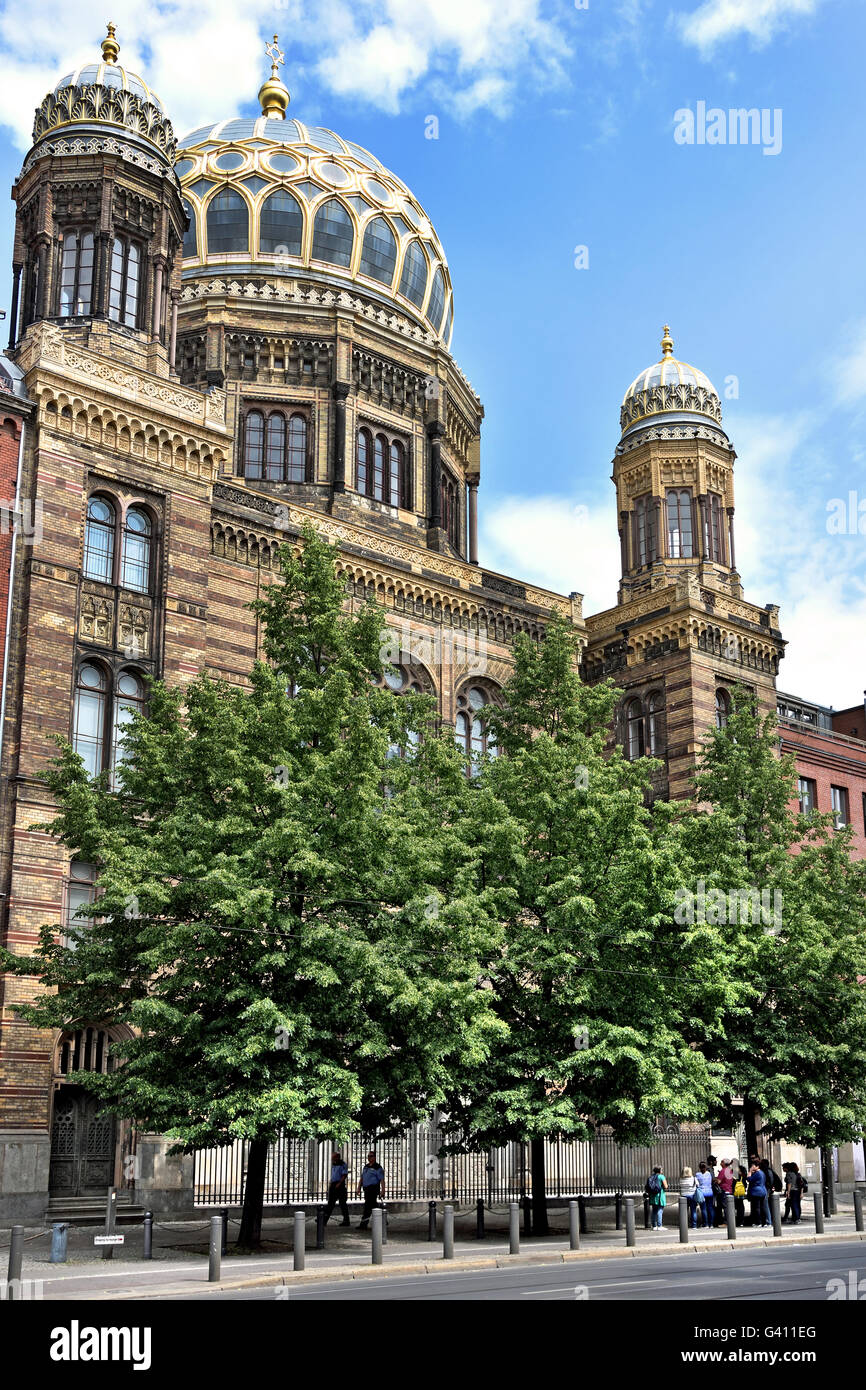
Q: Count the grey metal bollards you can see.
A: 13